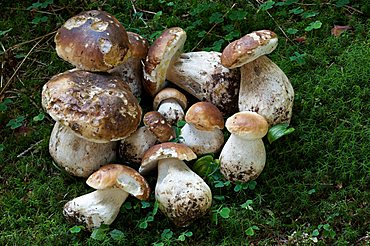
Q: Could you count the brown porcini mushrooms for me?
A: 11